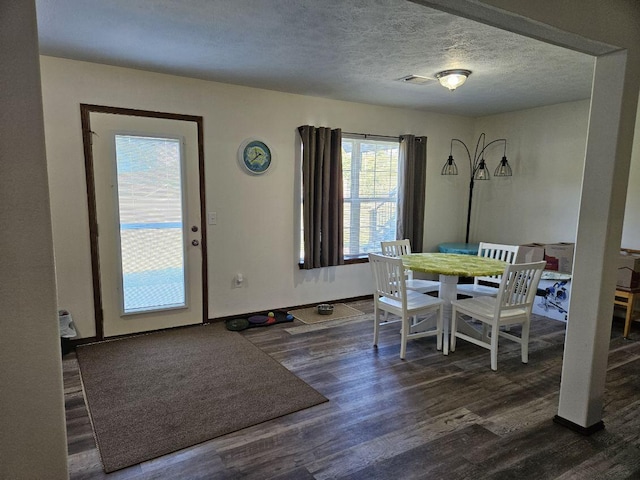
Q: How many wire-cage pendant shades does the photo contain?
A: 3